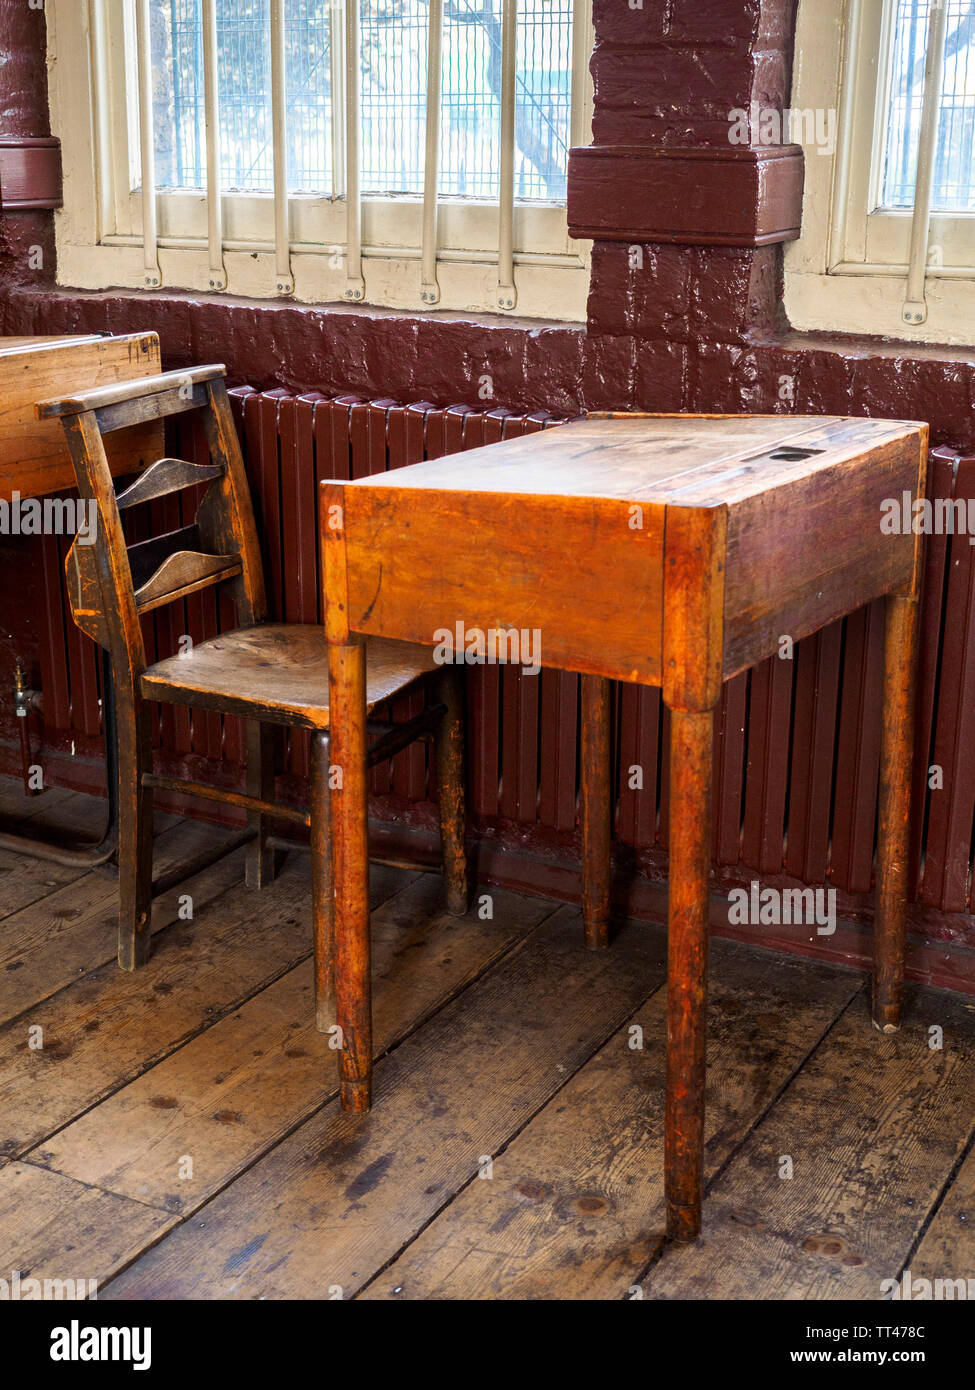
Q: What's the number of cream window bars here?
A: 7